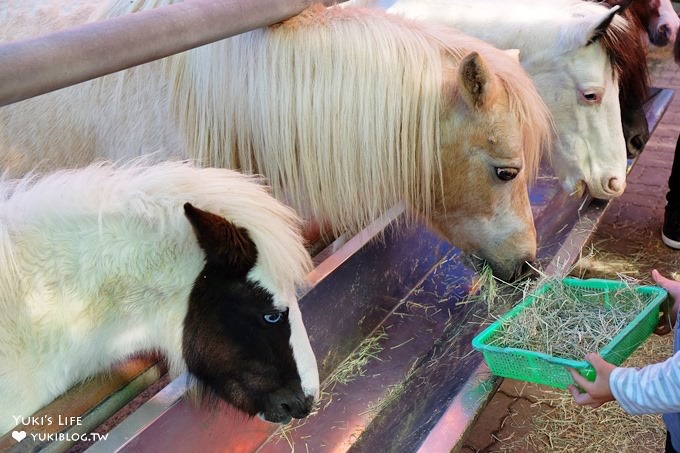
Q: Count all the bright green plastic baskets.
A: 1